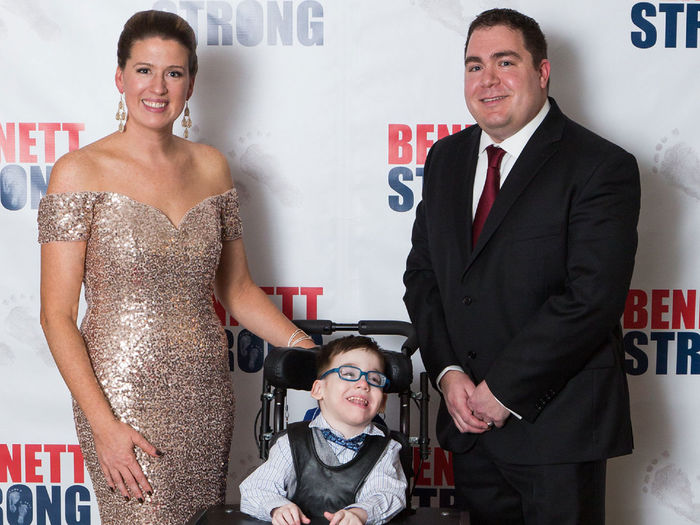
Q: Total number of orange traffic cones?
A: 0